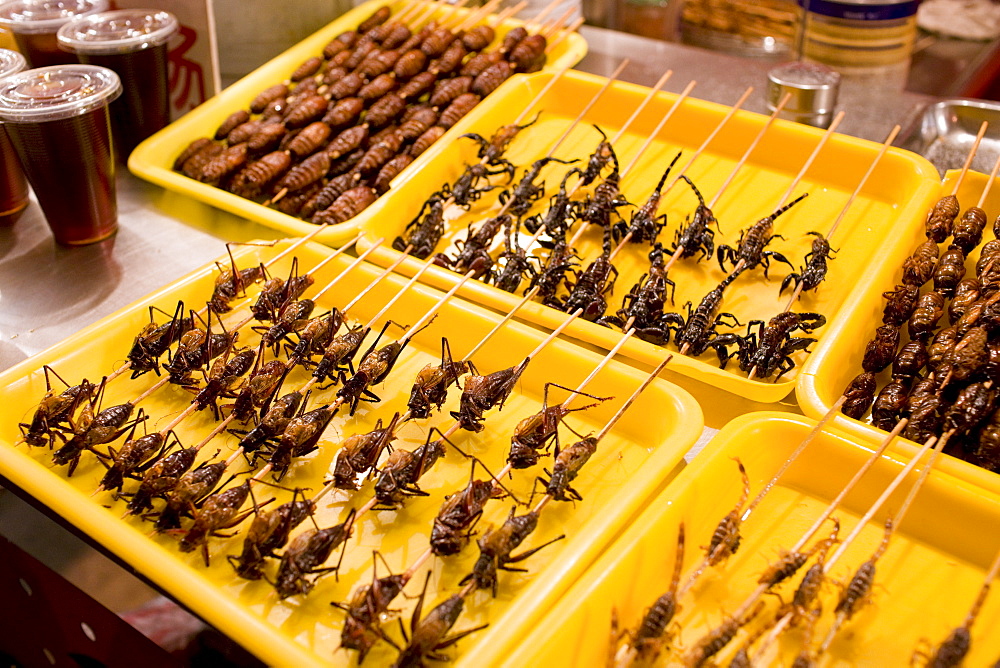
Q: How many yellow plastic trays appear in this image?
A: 5